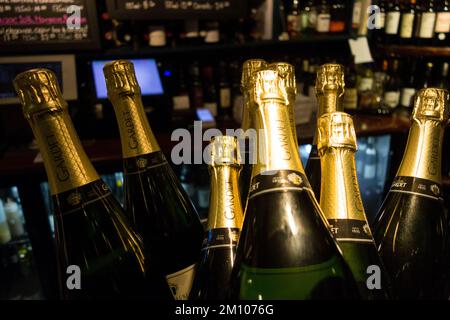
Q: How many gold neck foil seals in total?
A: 9